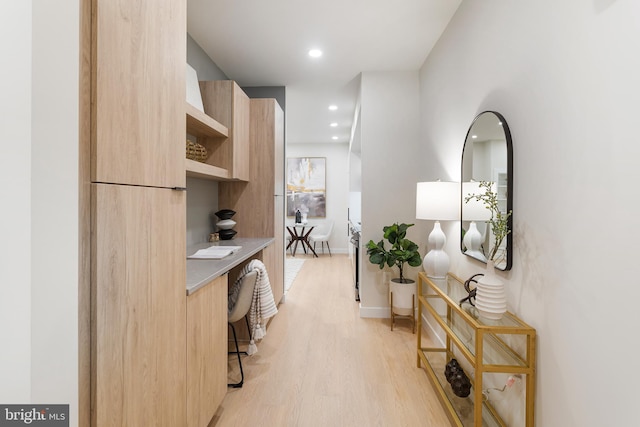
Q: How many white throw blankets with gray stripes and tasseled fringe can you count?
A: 1